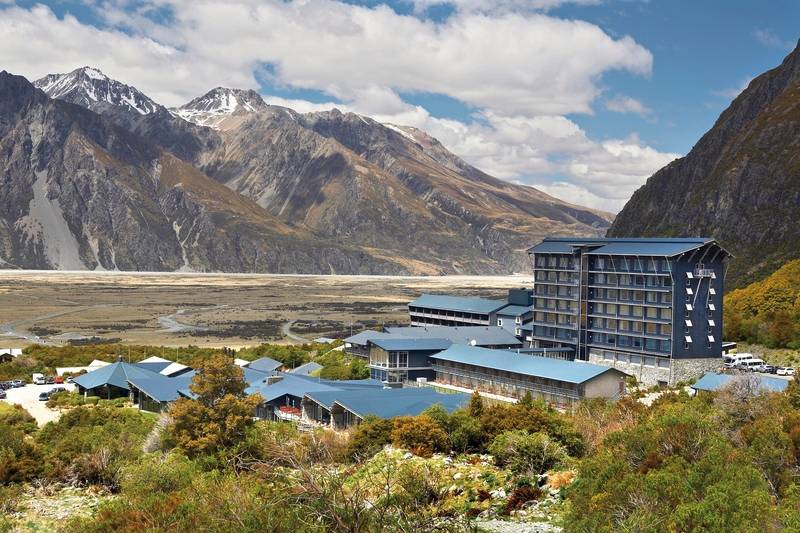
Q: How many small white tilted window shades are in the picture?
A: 10